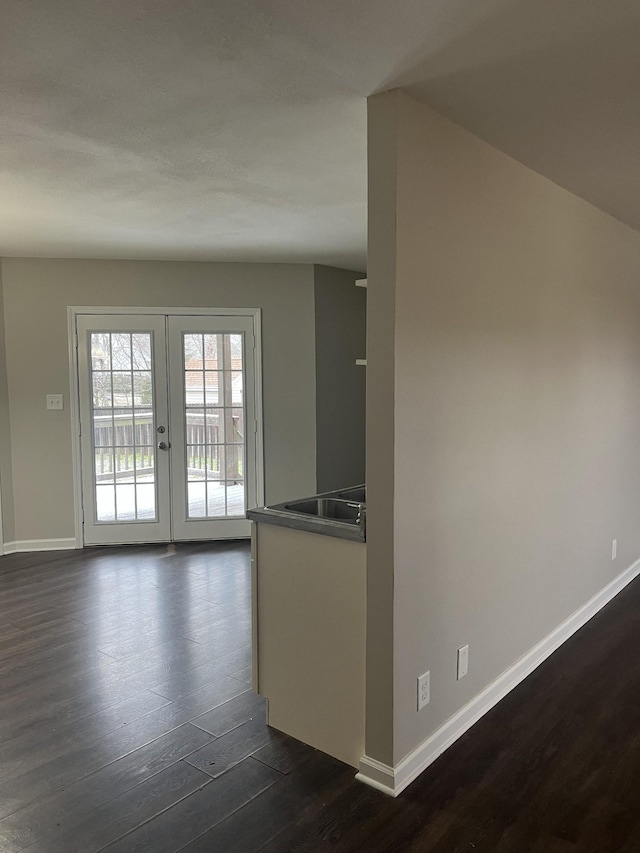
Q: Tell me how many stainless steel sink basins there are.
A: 2